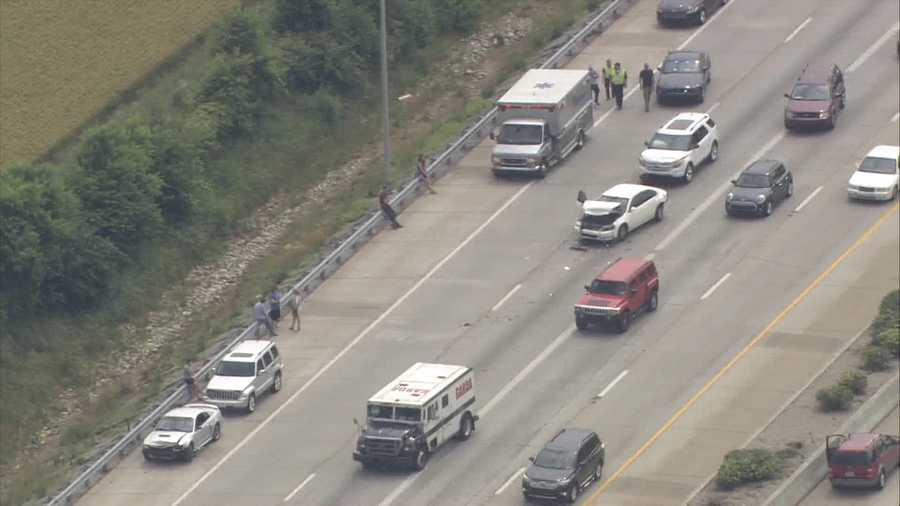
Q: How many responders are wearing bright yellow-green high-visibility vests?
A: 2